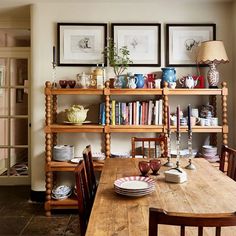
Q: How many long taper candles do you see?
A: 4